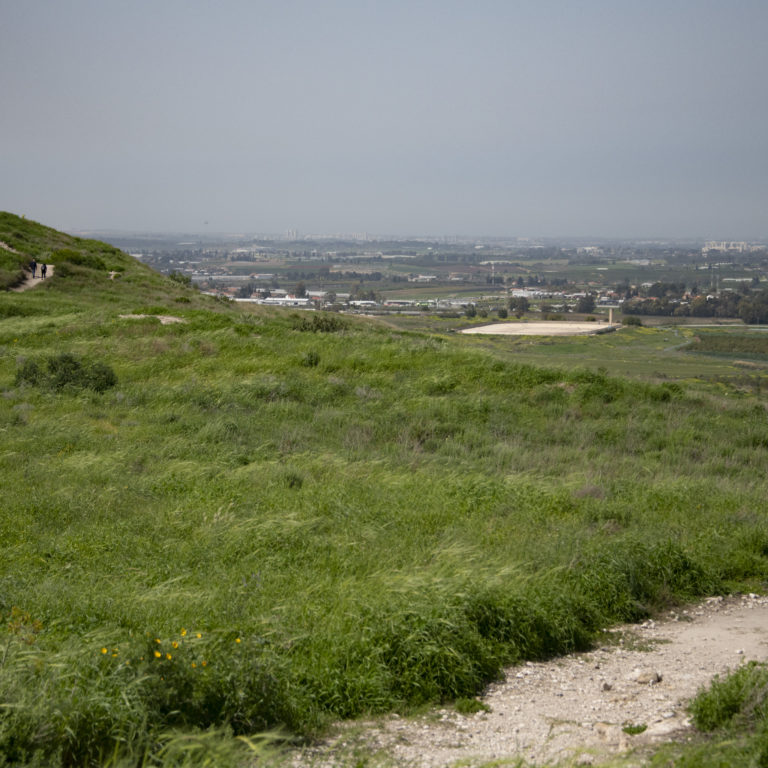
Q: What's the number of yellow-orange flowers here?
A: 11